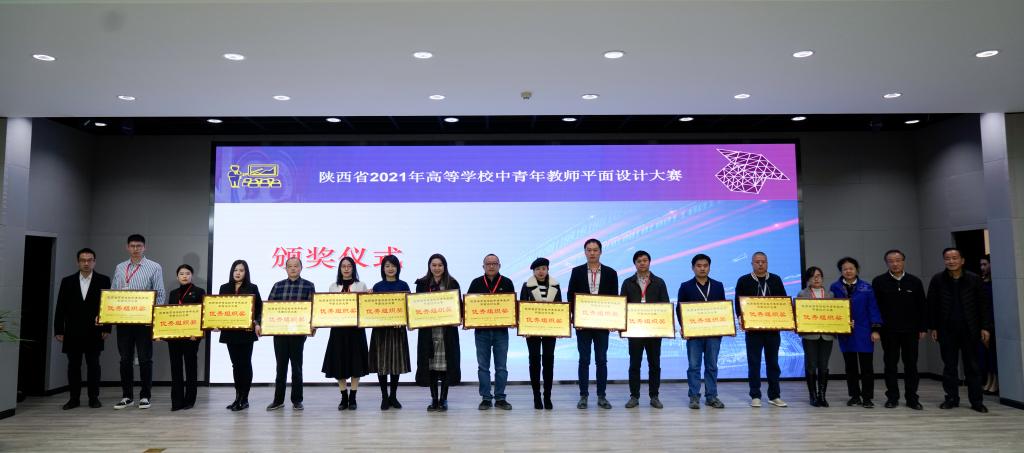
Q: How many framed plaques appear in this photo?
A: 14